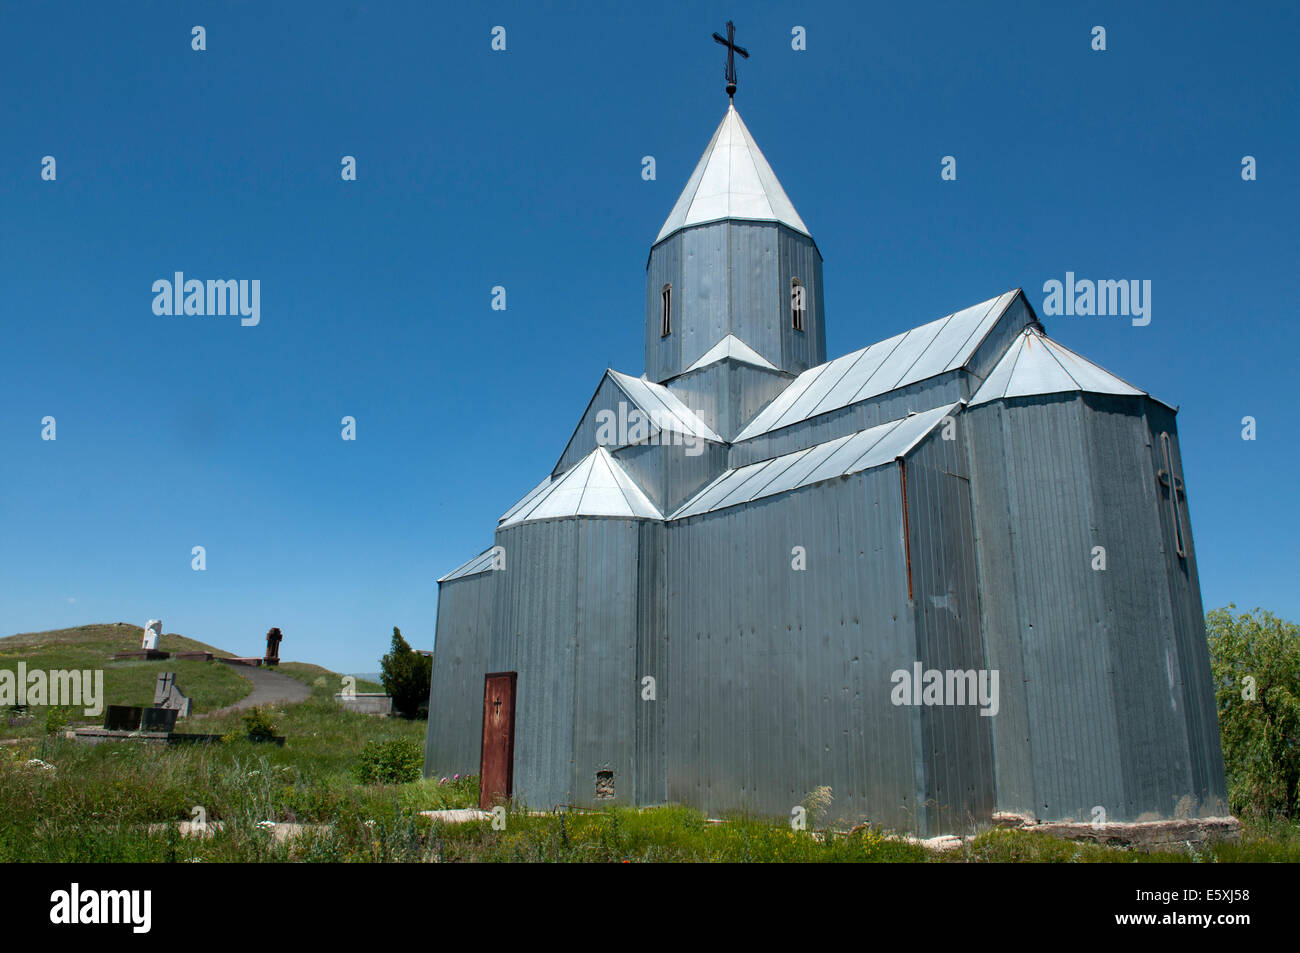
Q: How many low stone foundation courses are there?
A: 1